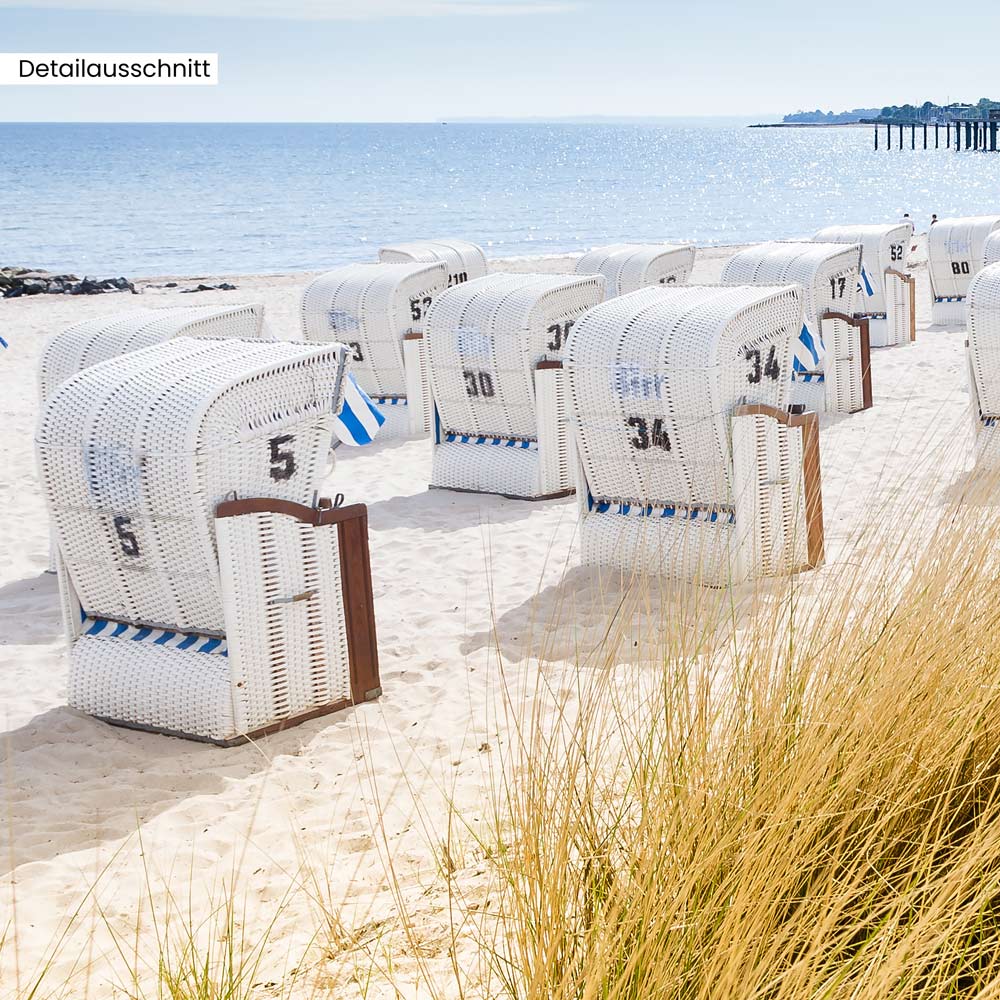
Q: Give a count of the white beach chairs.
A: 12